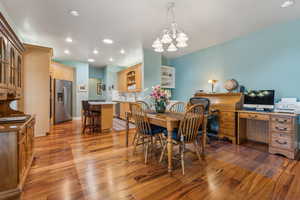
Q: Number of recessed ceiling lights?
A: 9